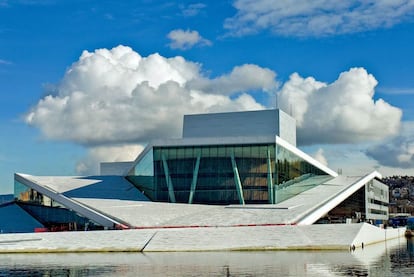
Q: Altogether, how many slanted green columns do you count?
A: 4